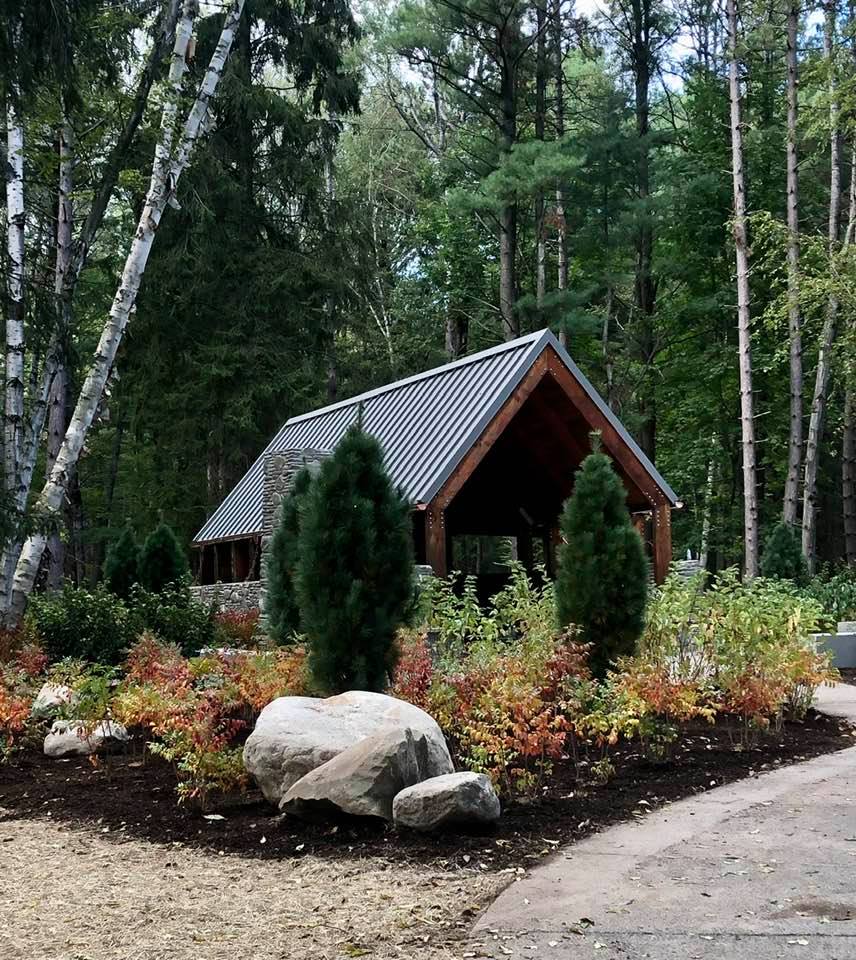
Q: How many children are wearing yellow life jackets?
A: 0